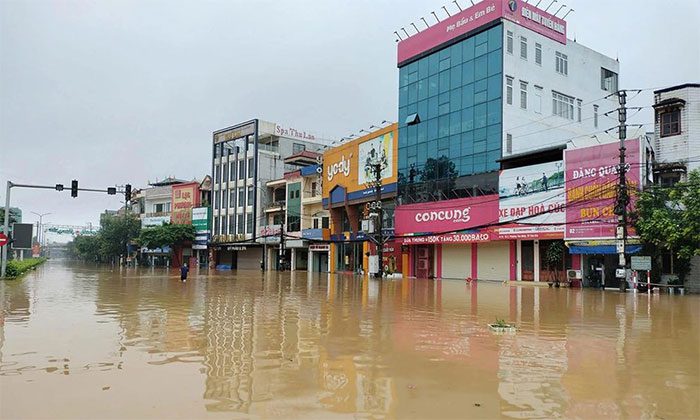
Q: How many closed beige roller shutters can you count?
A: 2